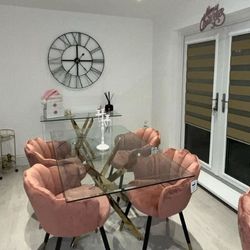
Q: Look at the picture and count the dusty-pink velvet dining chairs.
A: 5